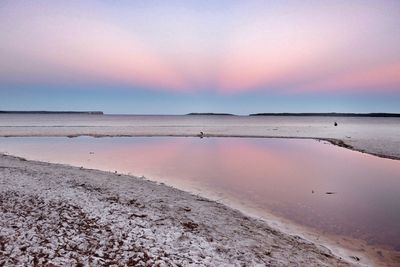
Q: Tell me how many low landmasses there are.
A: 3